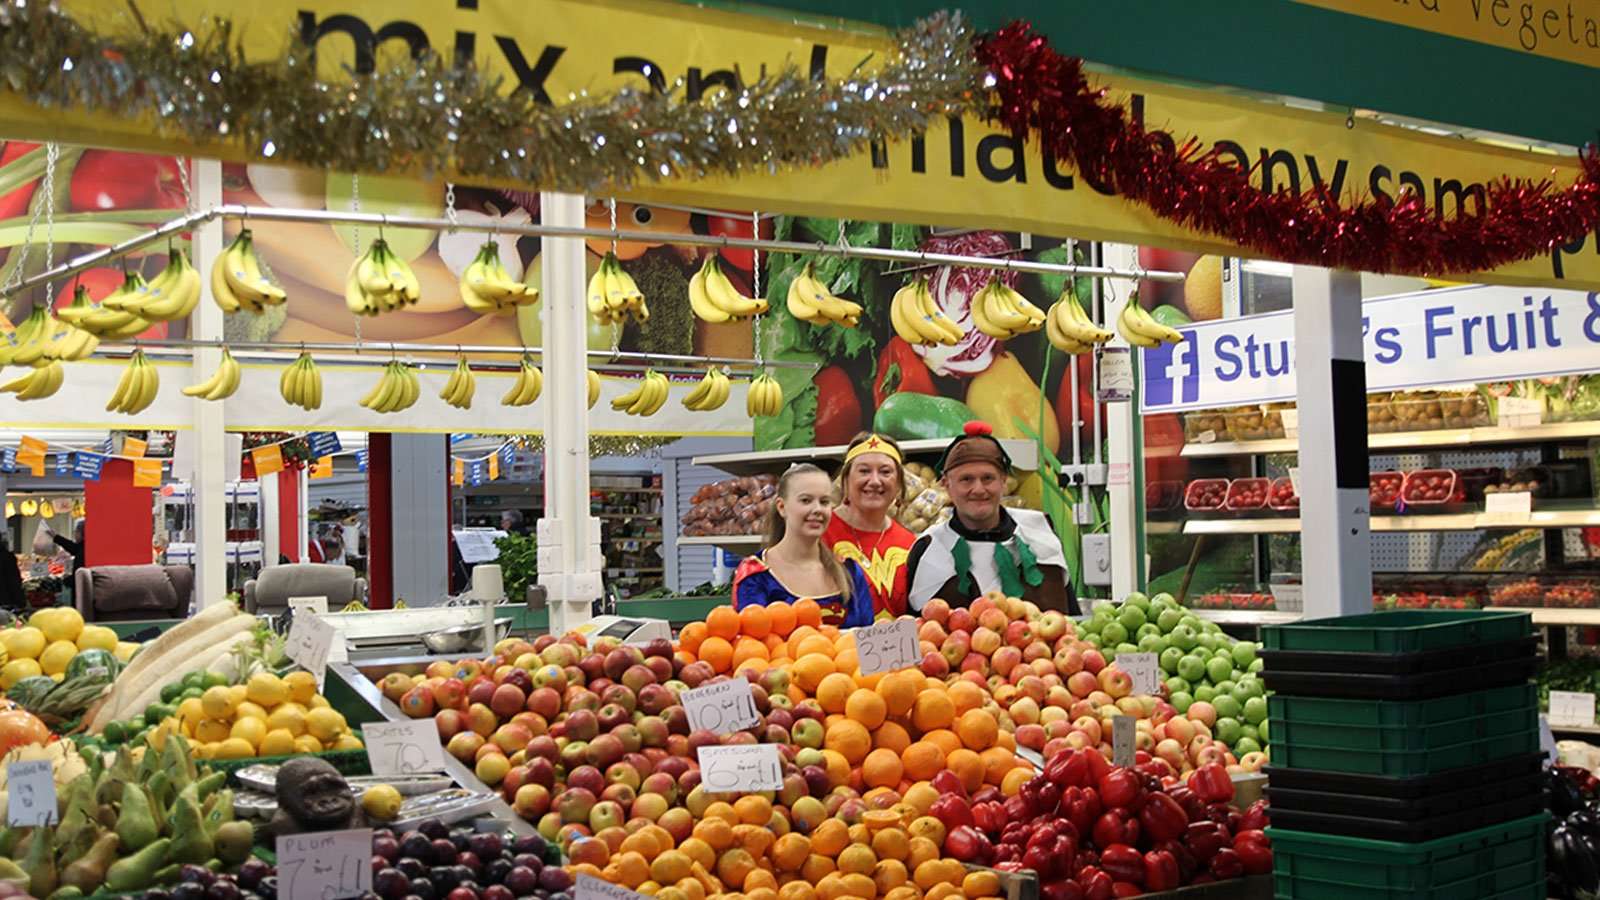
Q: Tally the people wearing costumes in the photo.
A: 3